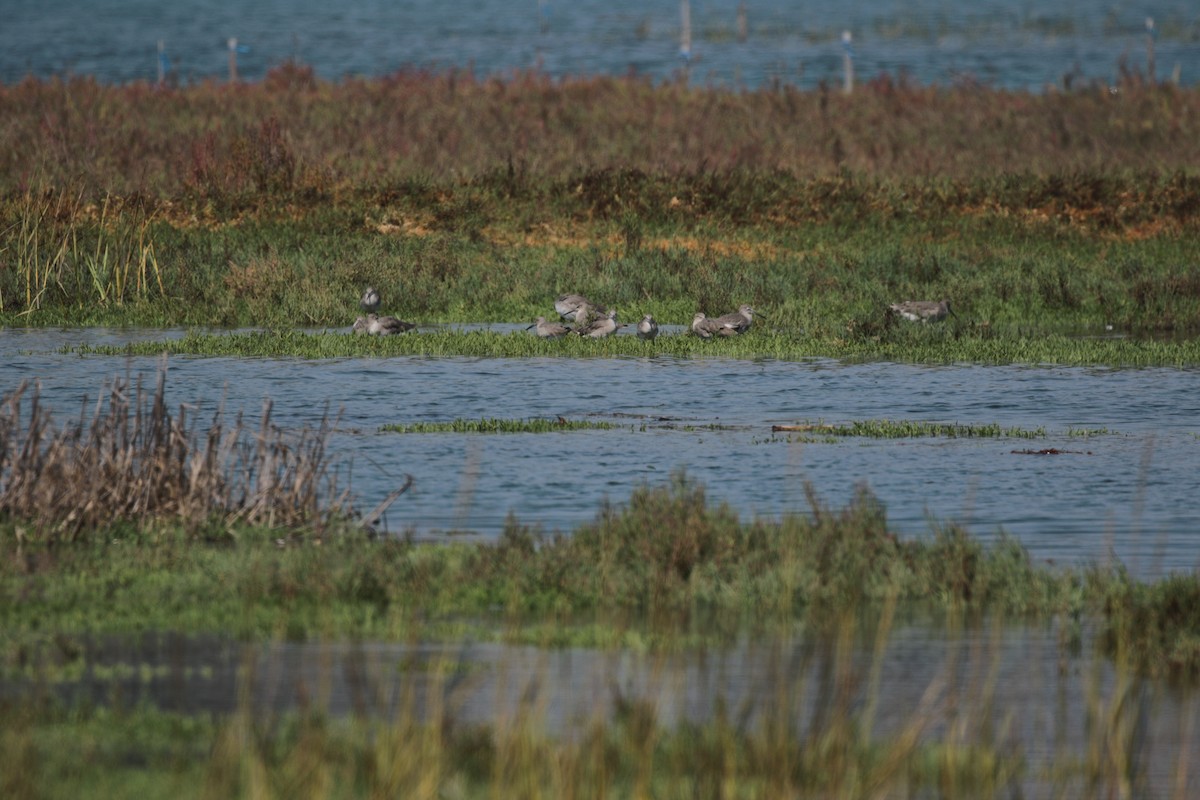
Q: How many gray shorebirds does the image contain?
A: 11